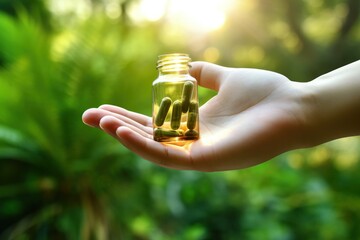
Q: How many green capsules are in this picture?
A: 6